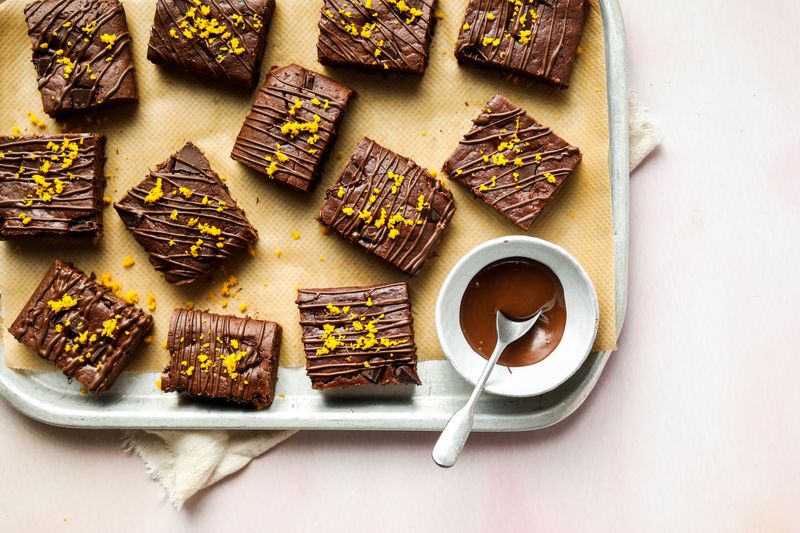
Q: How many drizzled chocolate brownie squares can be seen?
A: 12